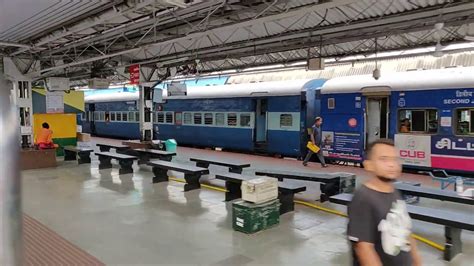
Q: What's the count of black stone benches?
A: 10